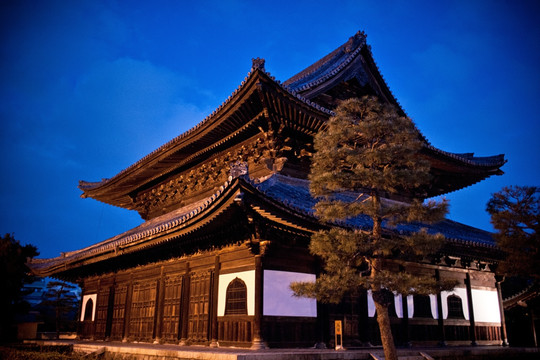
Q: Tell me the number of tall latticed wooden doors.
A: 5